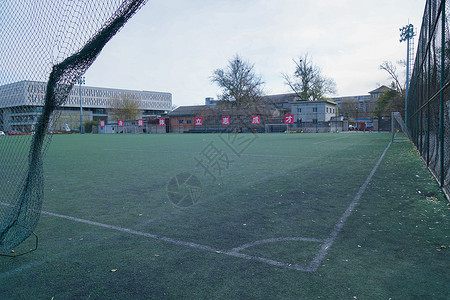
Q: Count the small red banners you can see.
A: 8